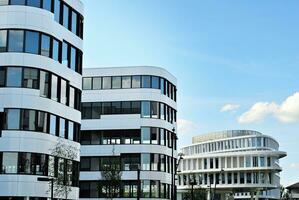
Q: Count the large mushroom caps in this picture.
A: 0